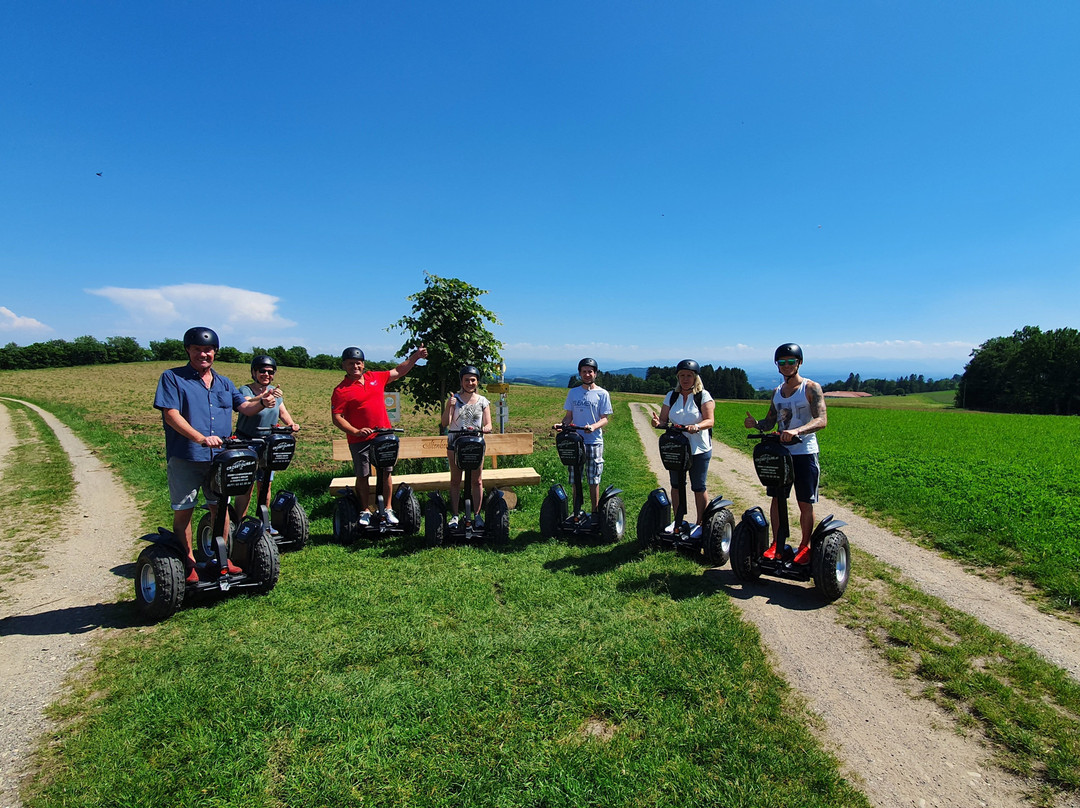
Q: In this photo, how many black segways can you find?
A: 7